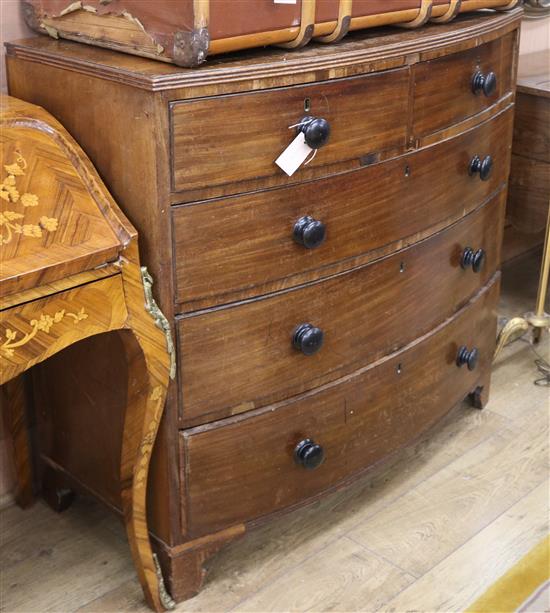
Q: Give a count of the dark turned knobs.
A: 8